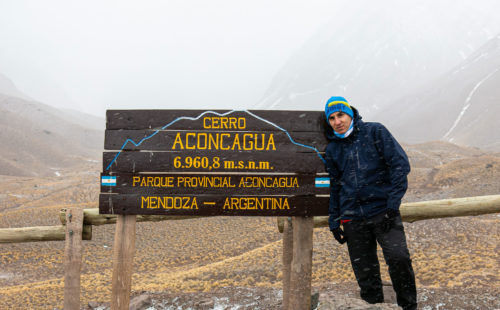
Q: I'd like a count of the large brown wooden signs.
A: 1